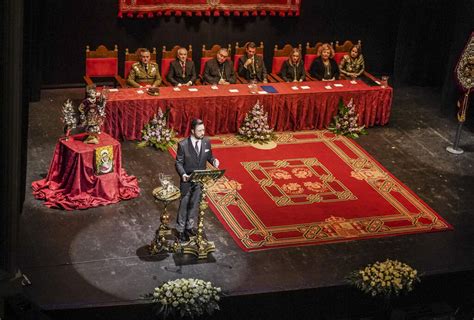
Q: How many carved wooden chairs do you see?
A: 8